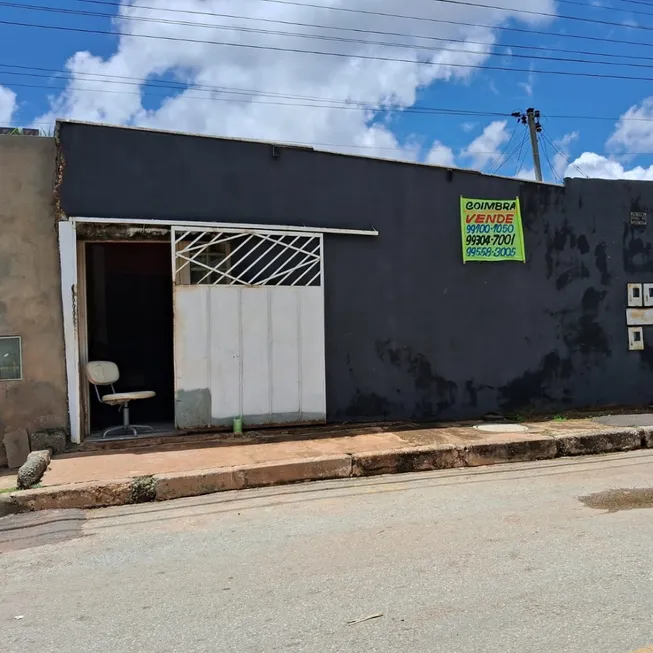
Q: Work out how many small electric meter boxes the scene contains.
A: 3